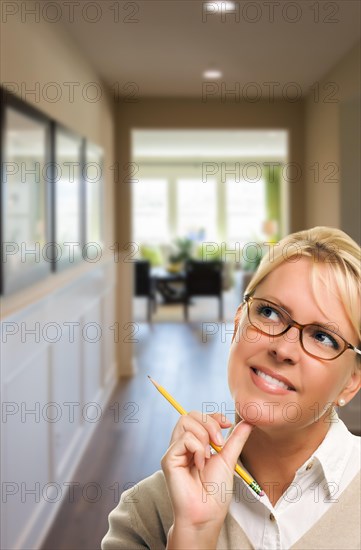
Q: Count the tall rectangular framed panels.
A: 3